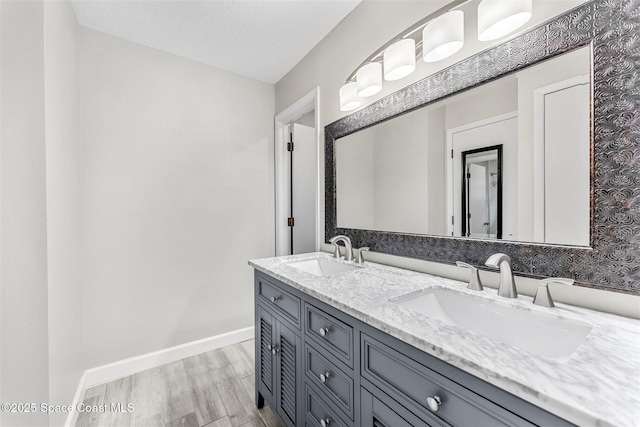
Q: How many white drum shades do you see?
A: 5